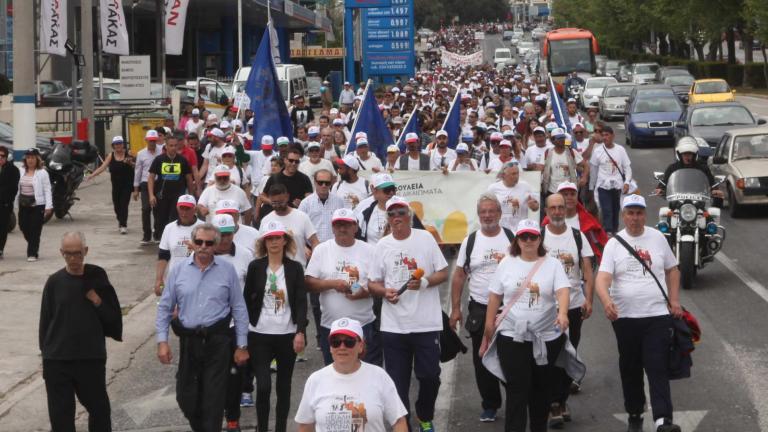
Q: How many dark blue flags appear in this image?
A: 5